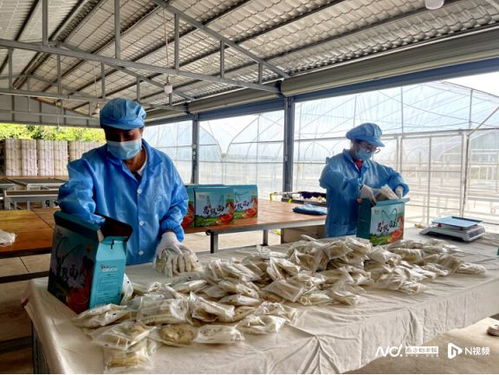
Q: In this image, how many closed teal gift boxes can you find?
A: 3